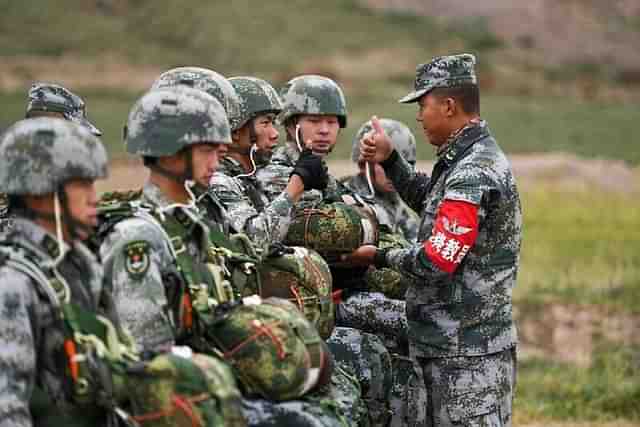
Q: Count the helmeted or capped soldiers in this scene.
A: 8